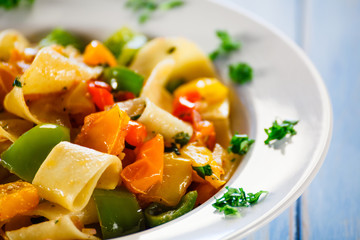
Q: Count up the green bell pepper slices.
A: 6